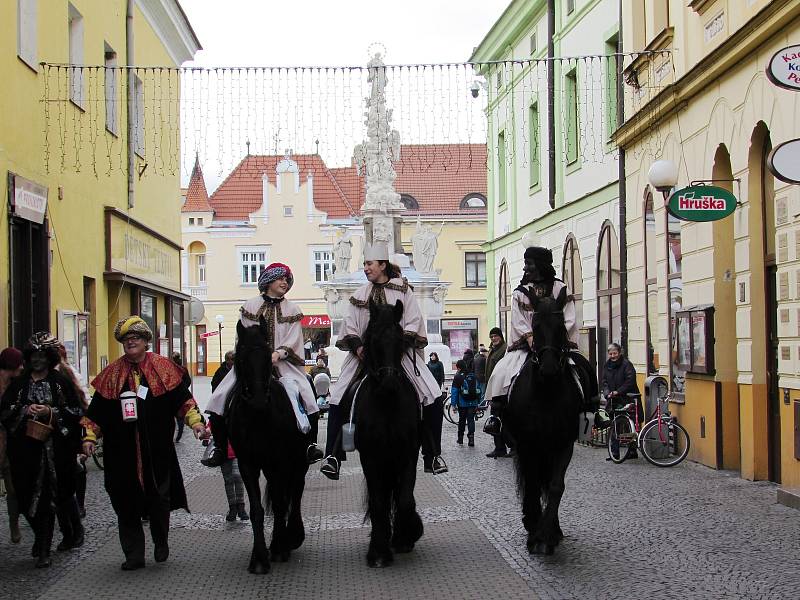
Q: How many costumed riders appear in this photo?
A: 3